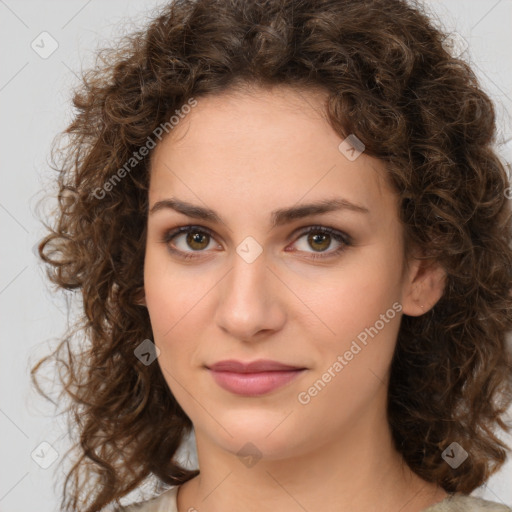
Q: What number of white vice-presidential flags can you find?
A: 0